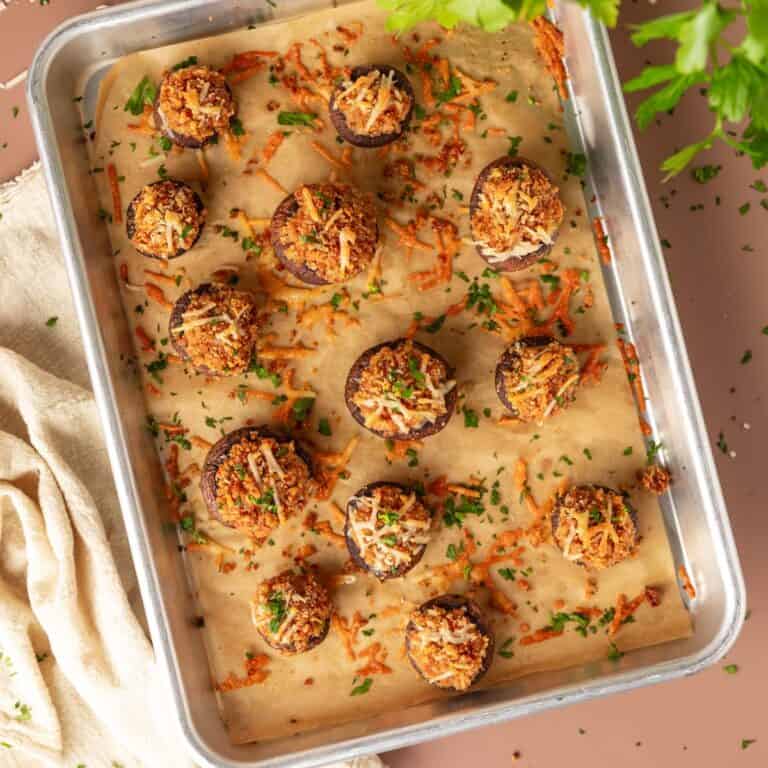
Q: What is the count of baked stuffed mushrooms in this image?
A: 13